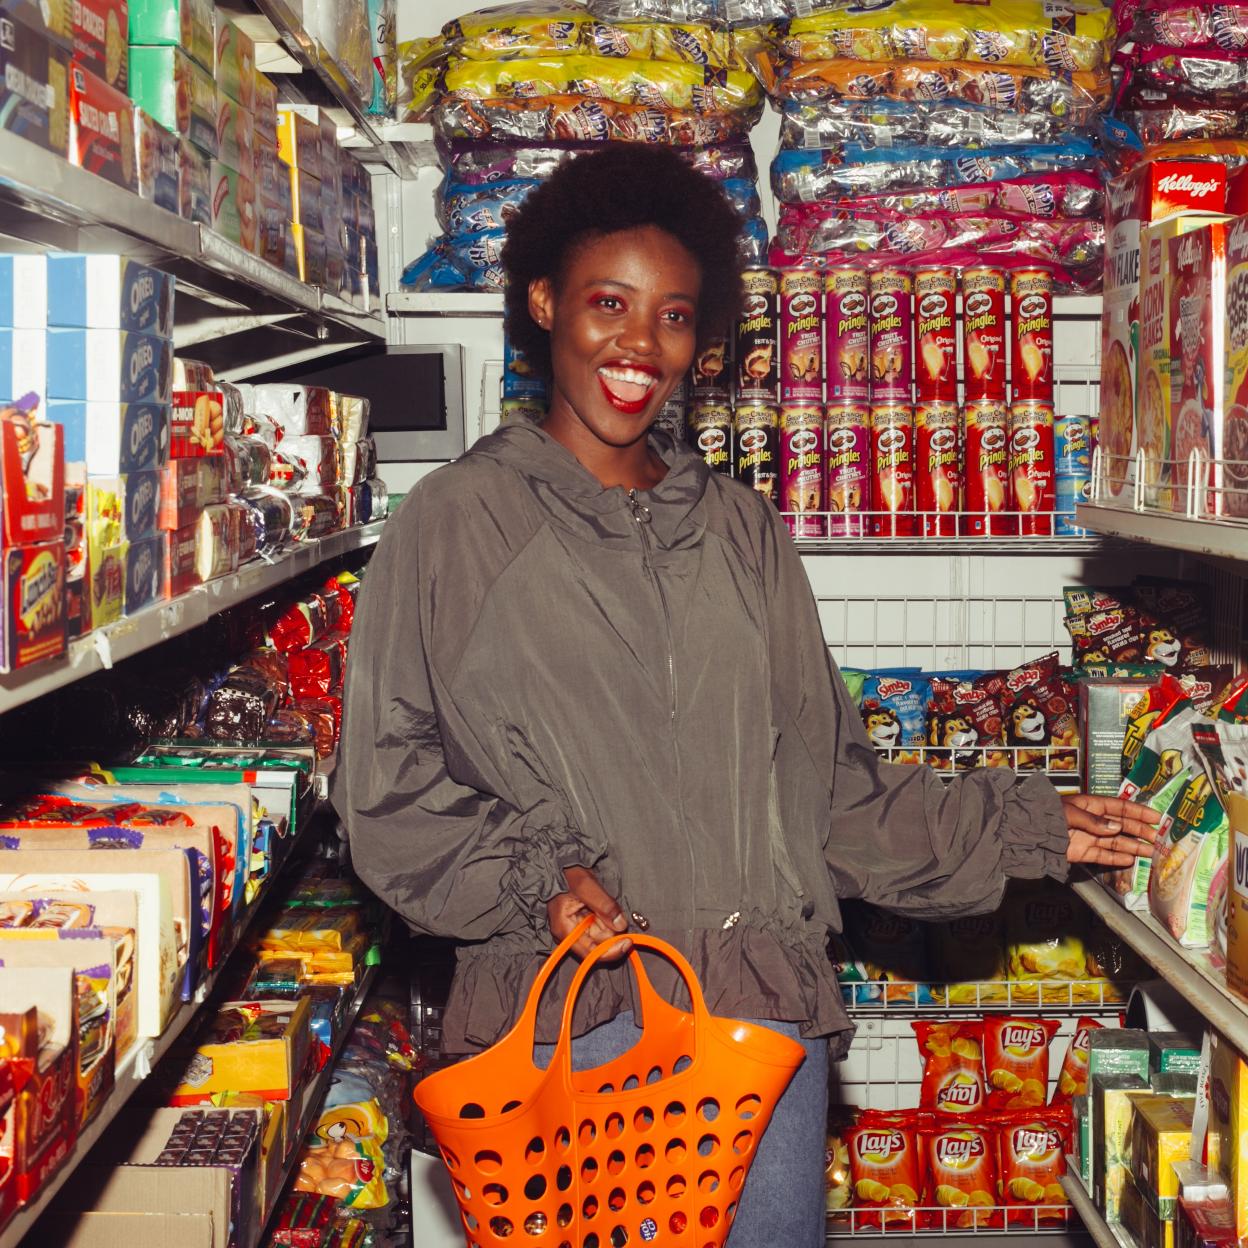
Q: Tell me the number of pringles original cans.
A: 7